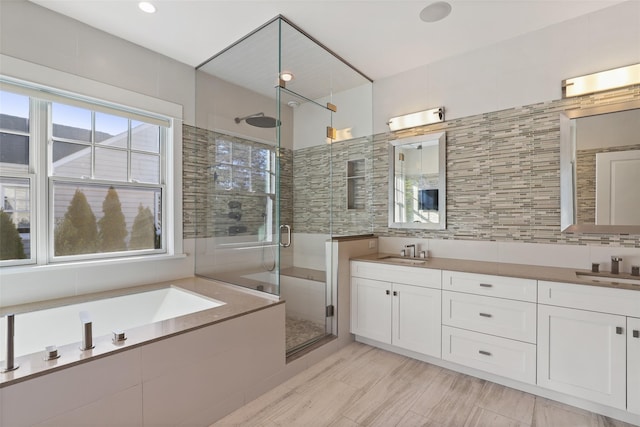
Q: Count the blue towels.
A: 0